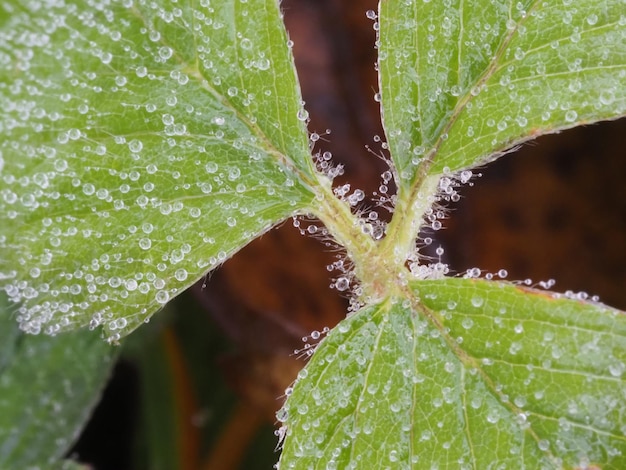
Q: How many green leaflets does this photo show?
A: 3